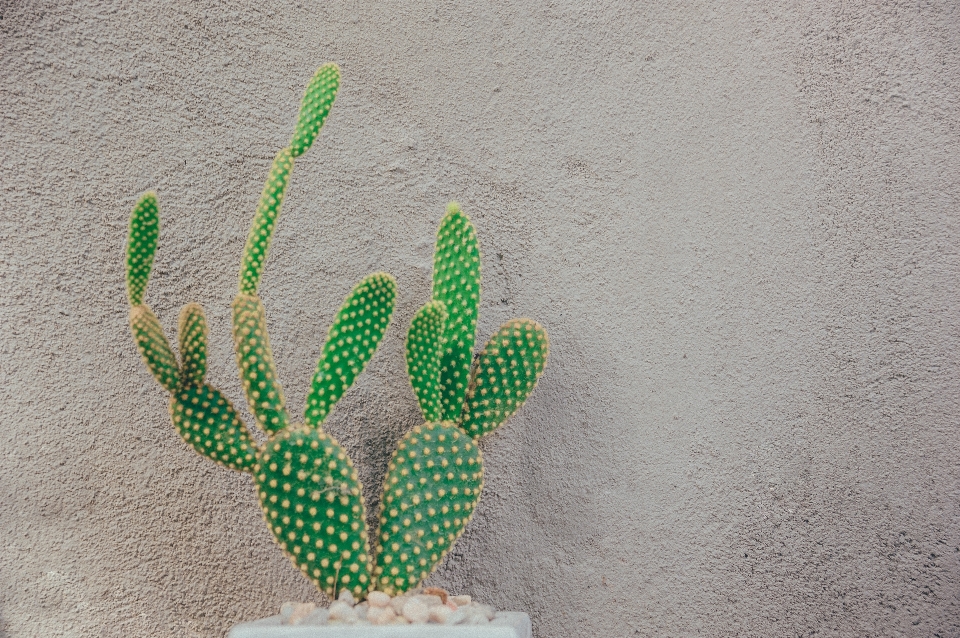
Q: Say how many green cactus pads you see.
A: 13